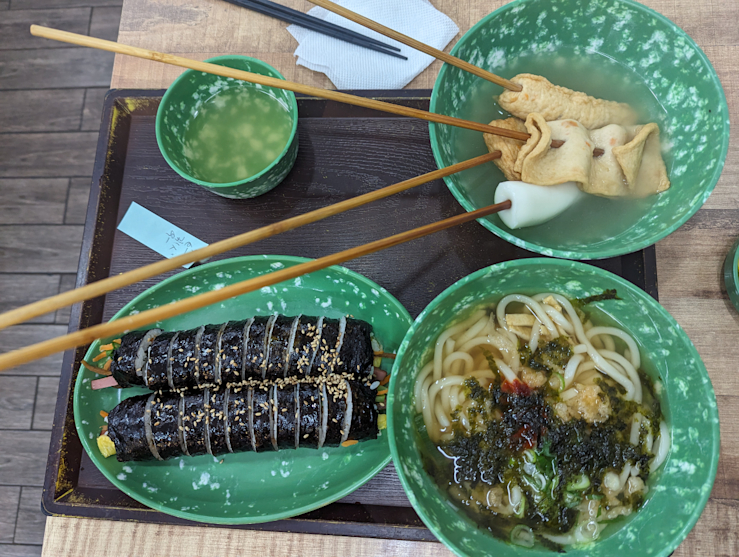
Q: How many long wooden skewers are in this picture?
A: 4